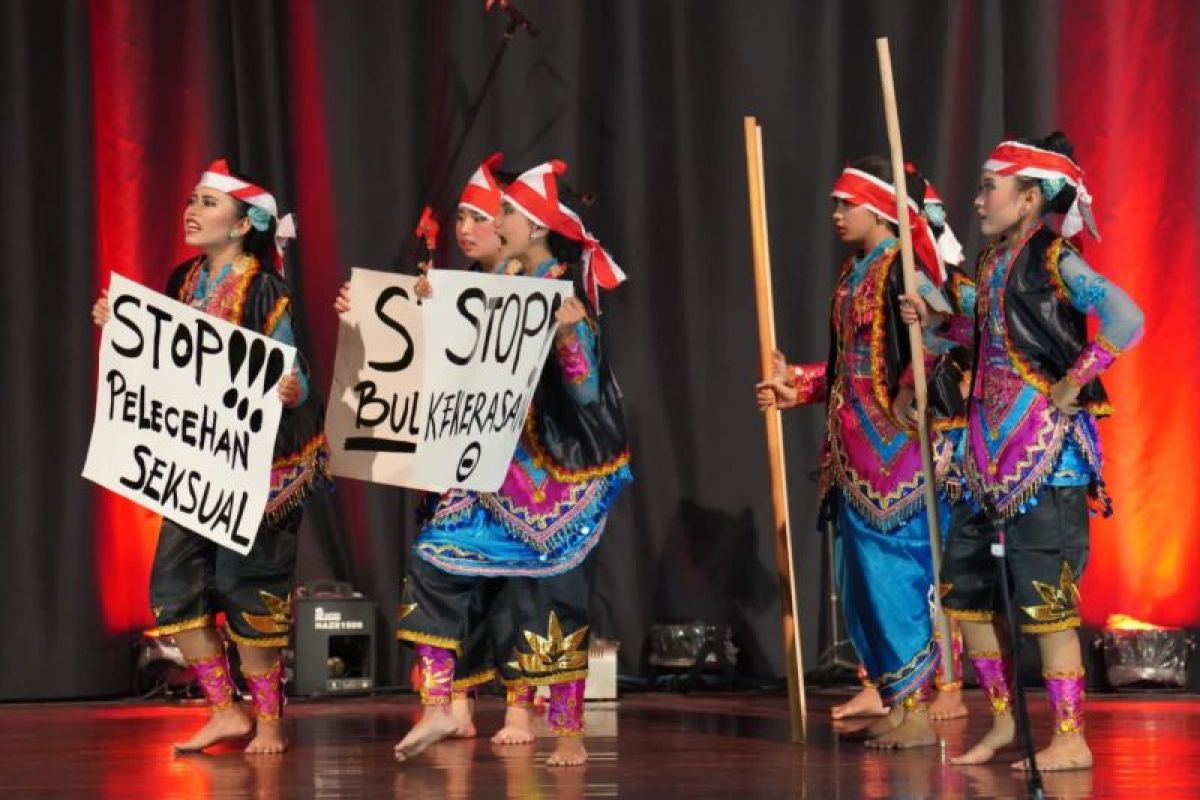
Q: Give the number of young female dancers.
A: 6